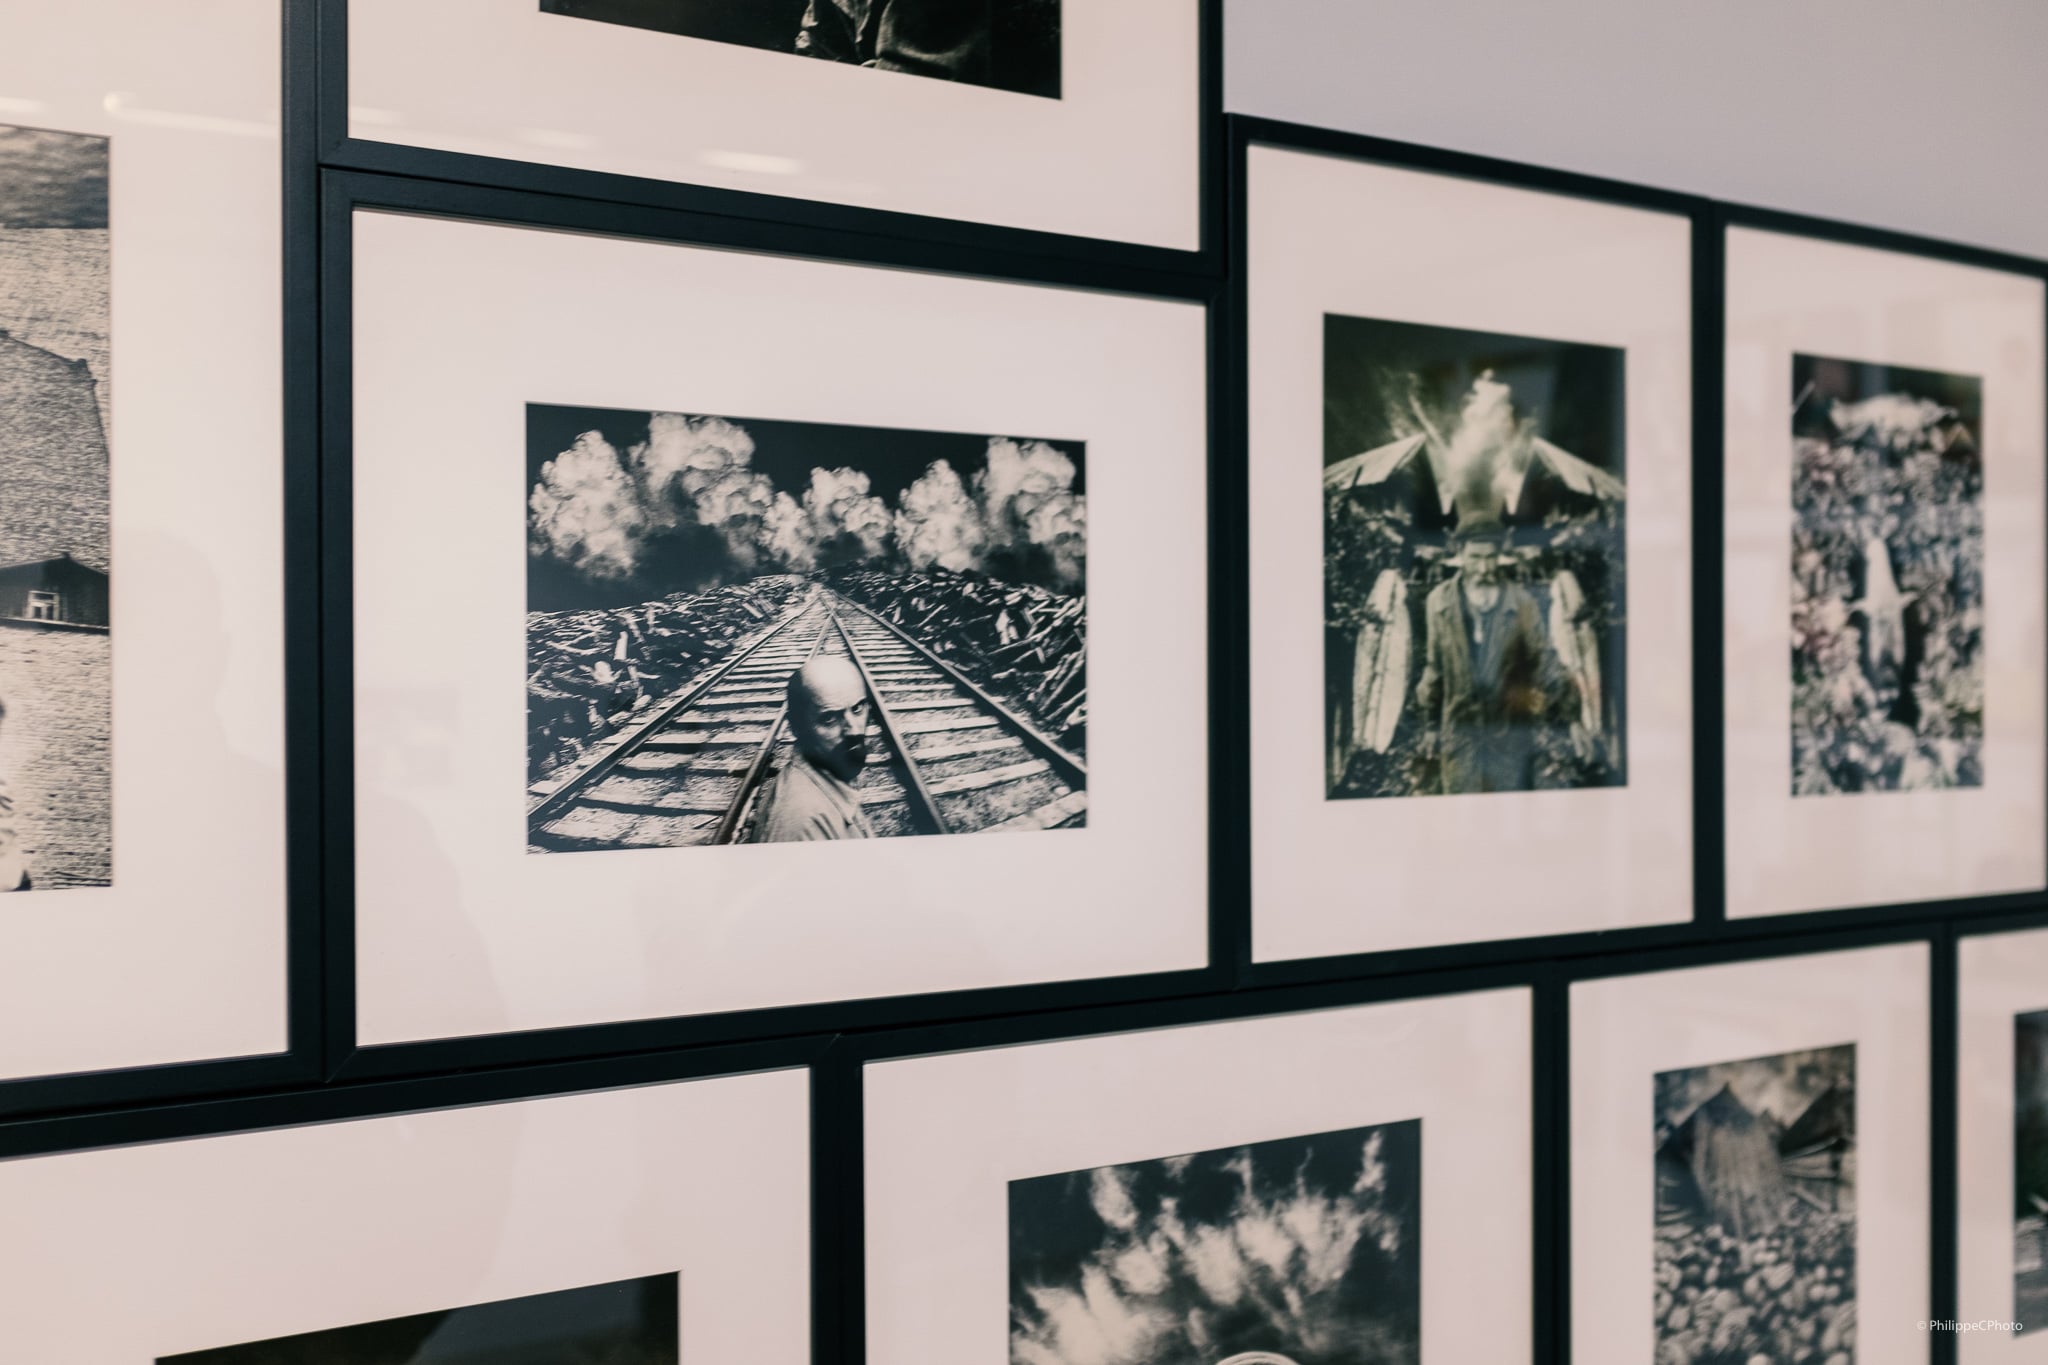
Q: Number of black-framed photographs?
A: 9